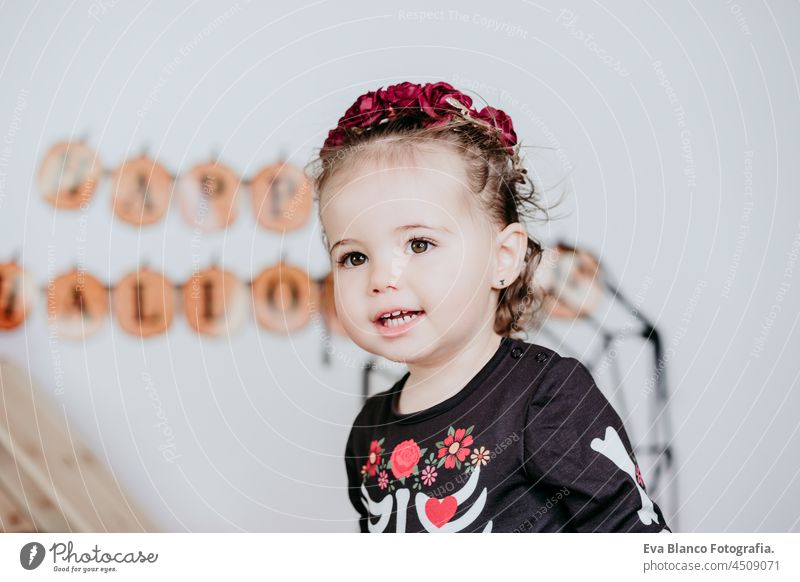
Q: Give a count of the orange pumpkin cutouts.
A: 11